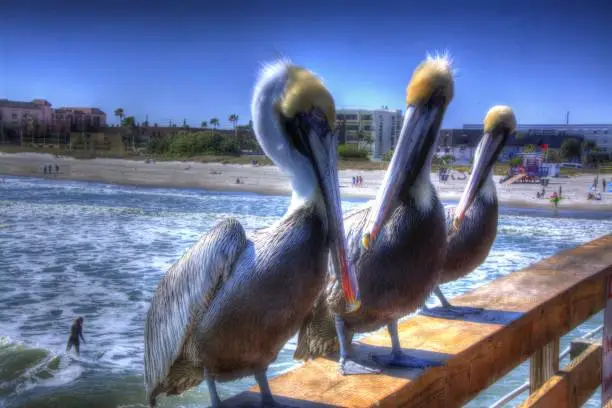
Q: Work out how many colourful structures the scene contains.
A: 1